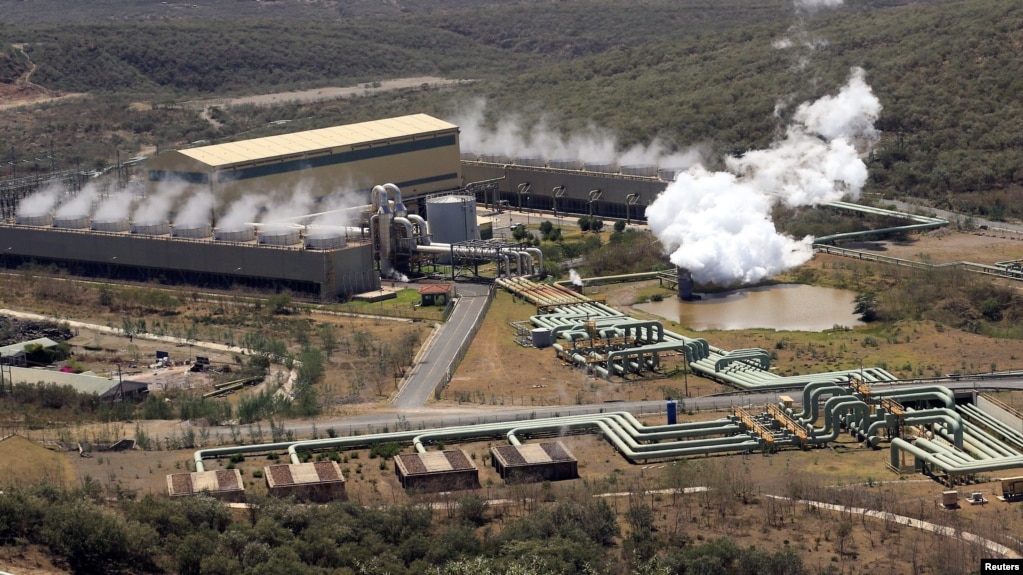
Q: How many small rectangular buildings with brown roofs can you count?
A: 4